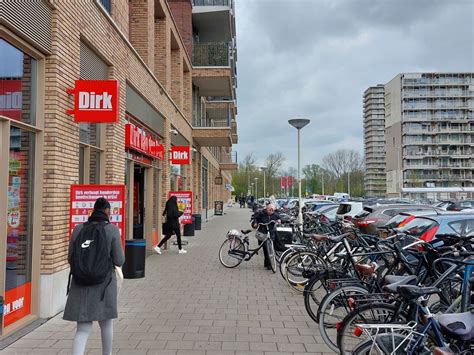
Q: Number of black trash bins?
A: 3